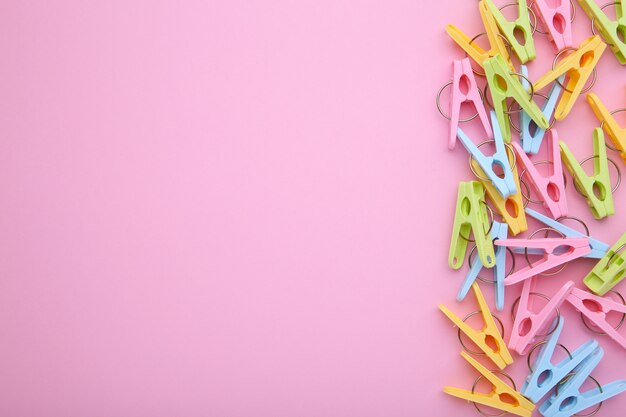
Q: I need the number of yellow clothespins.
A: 6